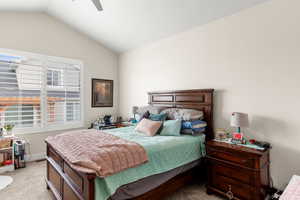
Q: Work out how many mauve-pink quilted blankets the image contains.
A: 1